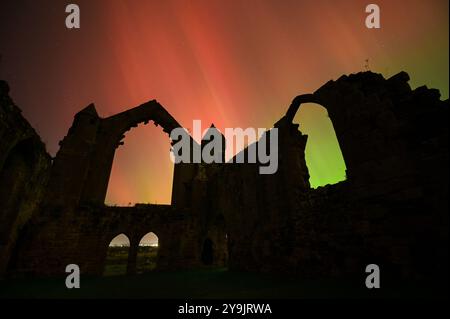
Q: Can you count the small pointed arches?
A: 2